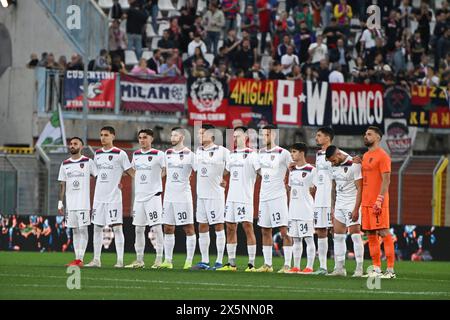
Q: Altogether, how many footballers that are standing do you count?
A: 11